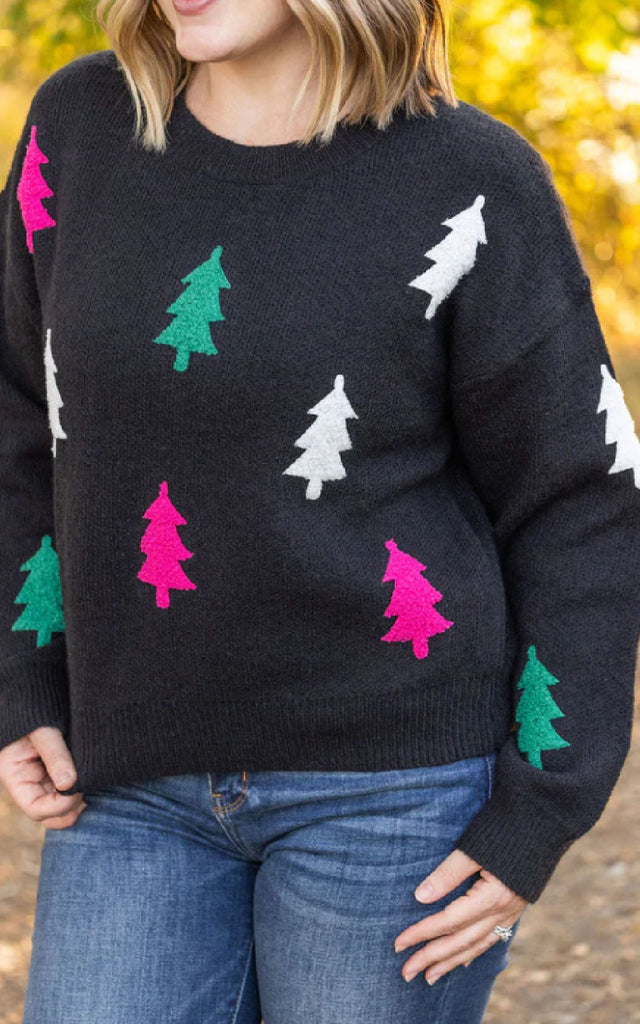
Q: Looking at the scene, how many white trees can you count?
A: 4